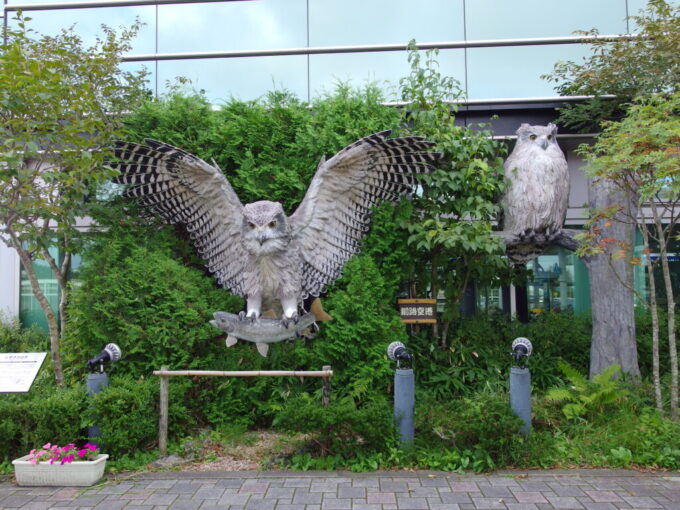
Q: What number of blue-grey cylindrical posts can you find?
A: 3